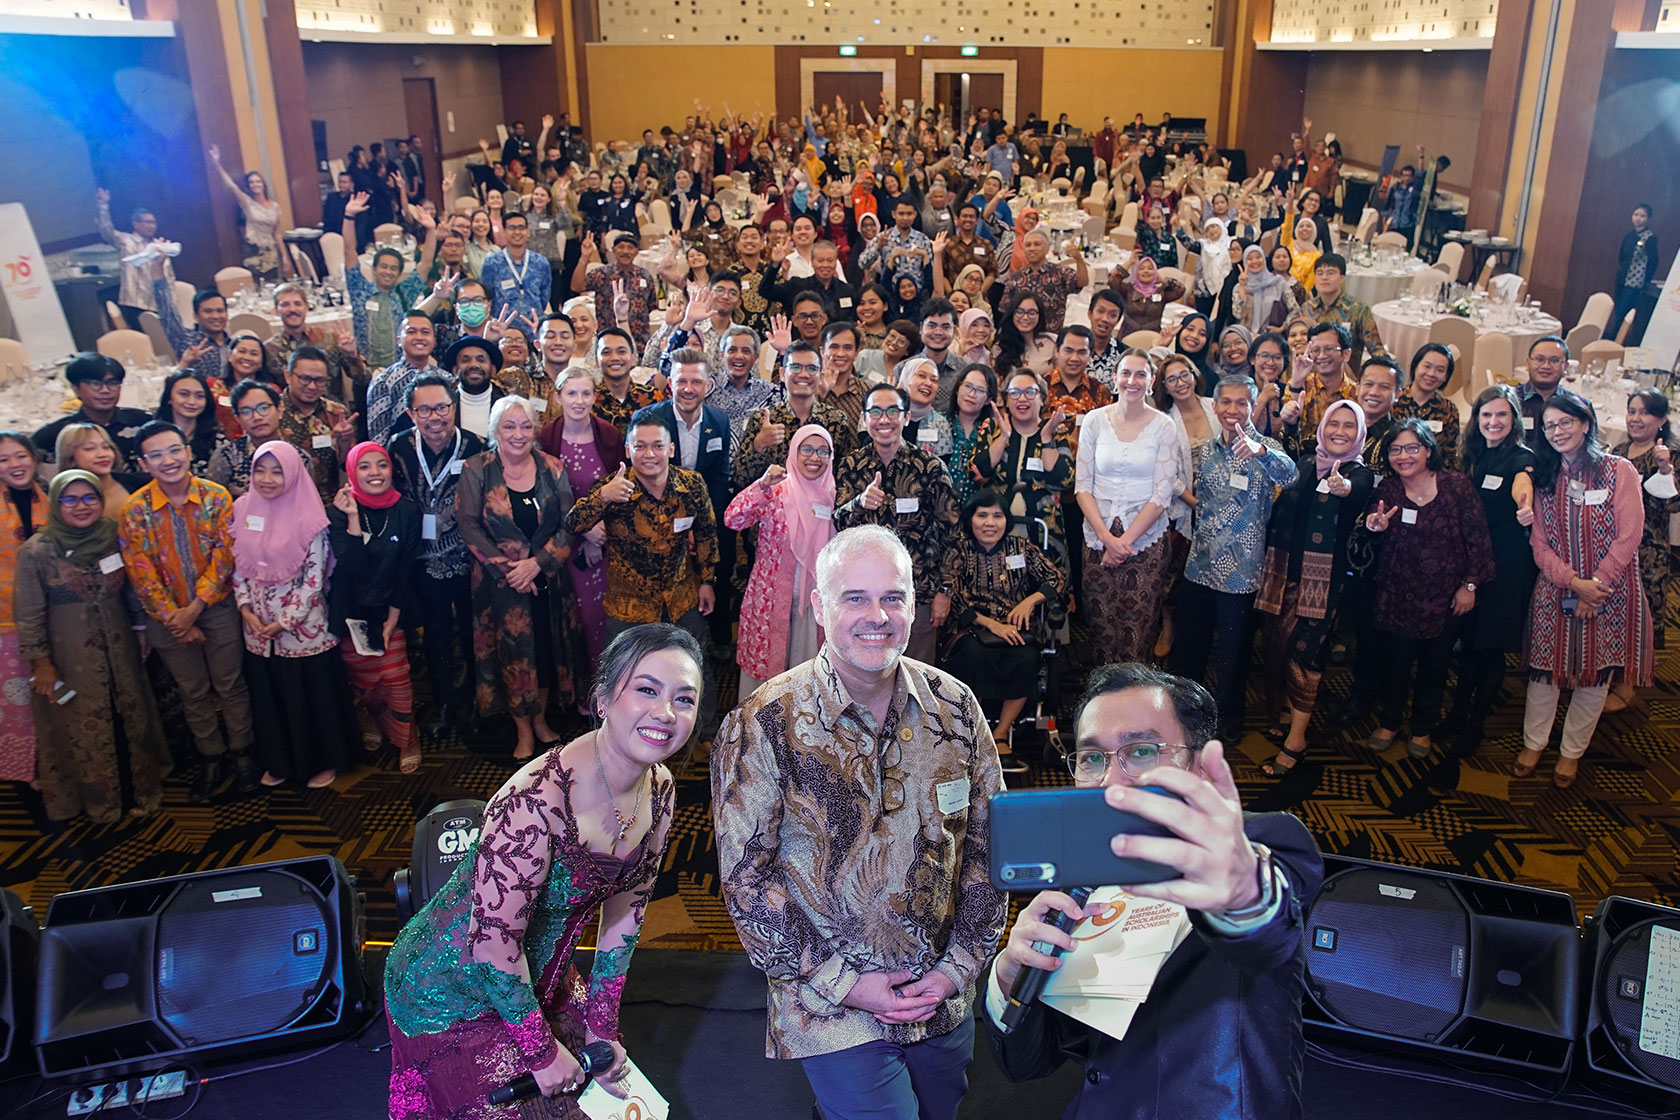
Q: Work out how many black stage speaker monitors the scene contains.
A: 4